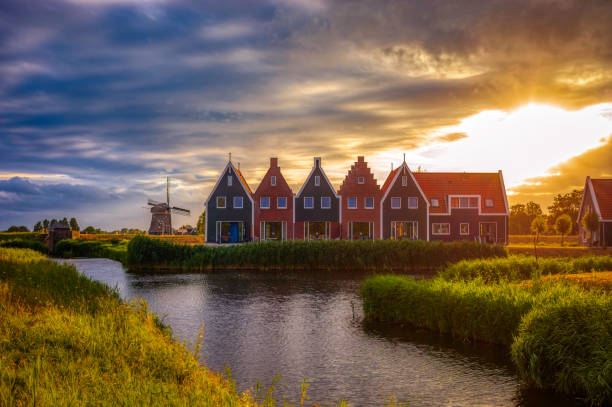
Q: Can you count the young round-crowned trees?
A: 3